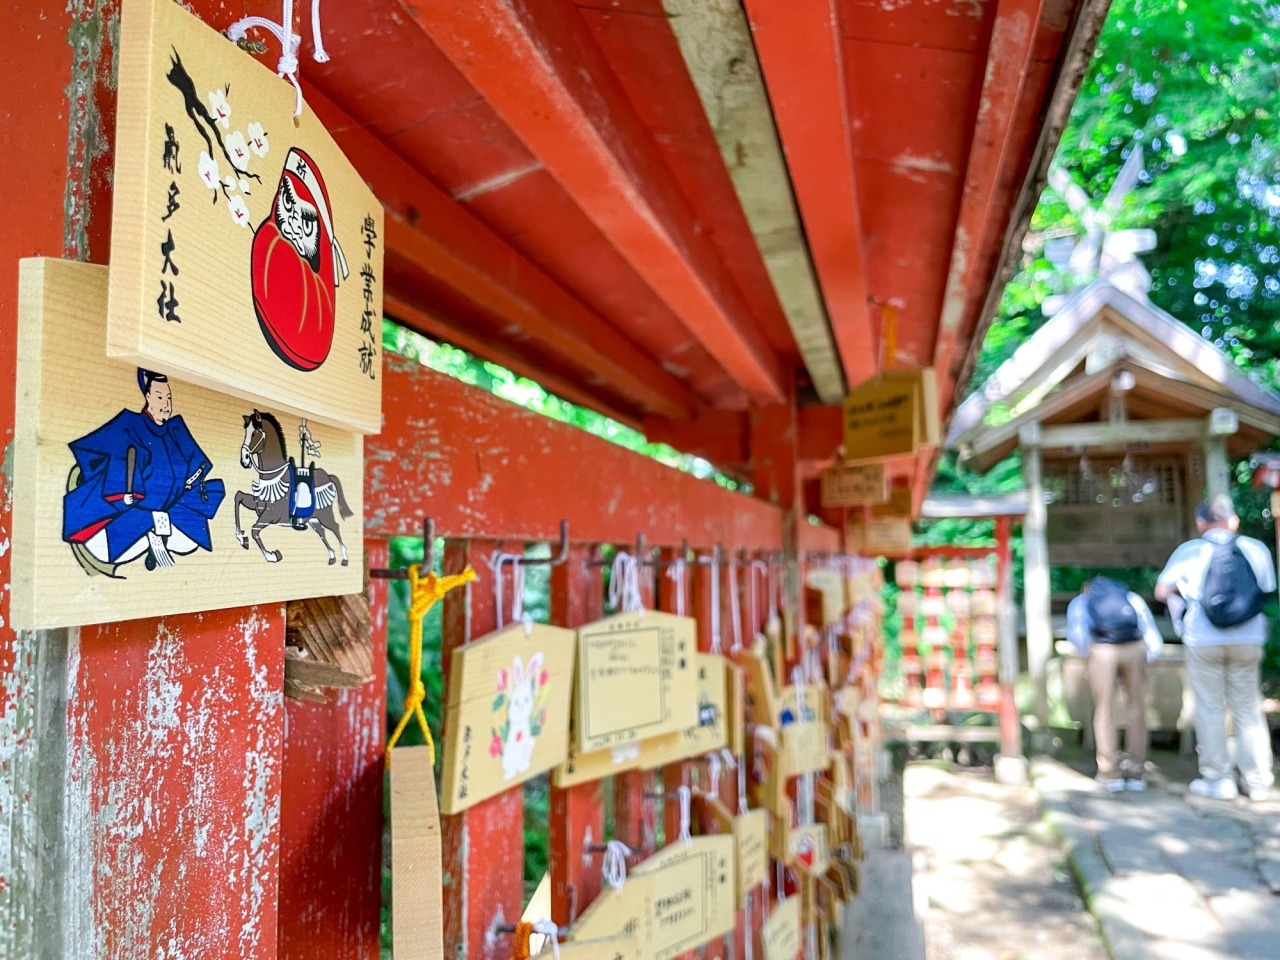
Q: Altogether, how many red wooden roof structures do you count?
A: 1